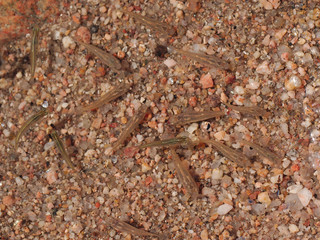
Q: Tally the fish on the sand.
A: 15